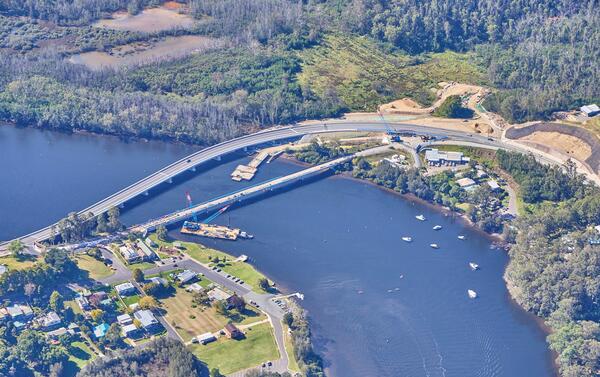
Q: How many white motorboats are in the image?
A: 7